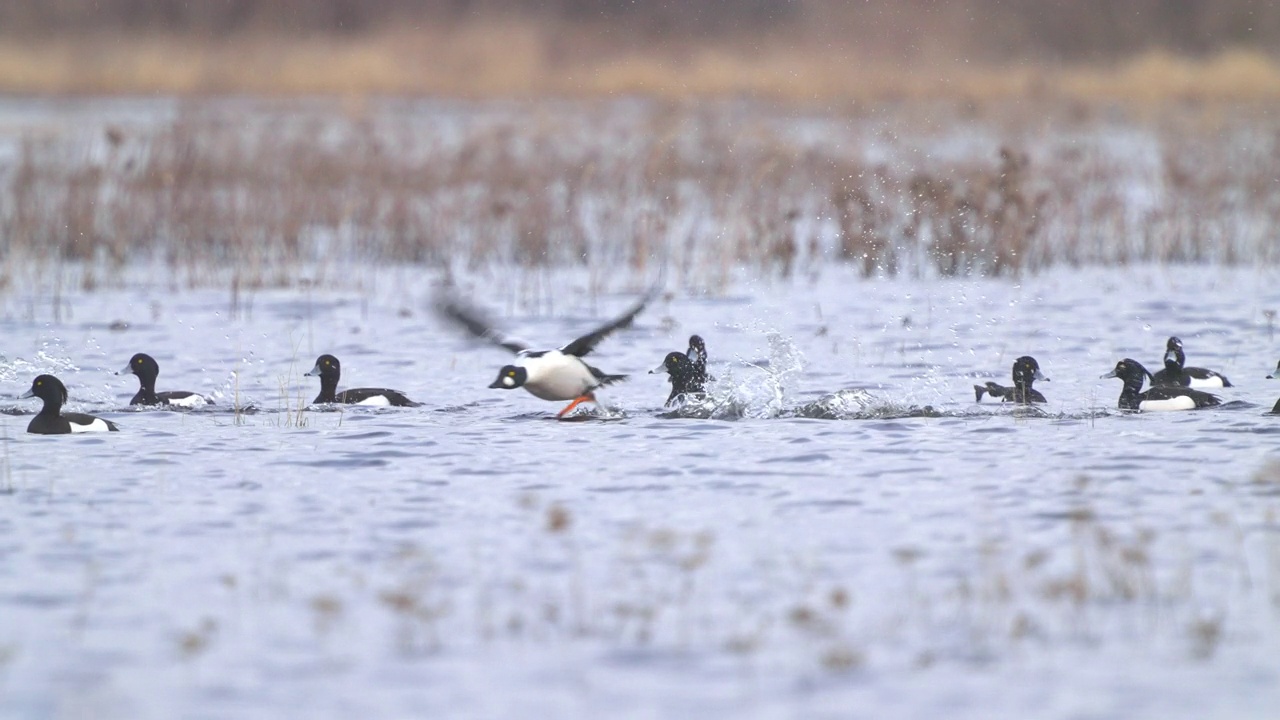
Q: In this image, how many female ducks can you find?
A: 0